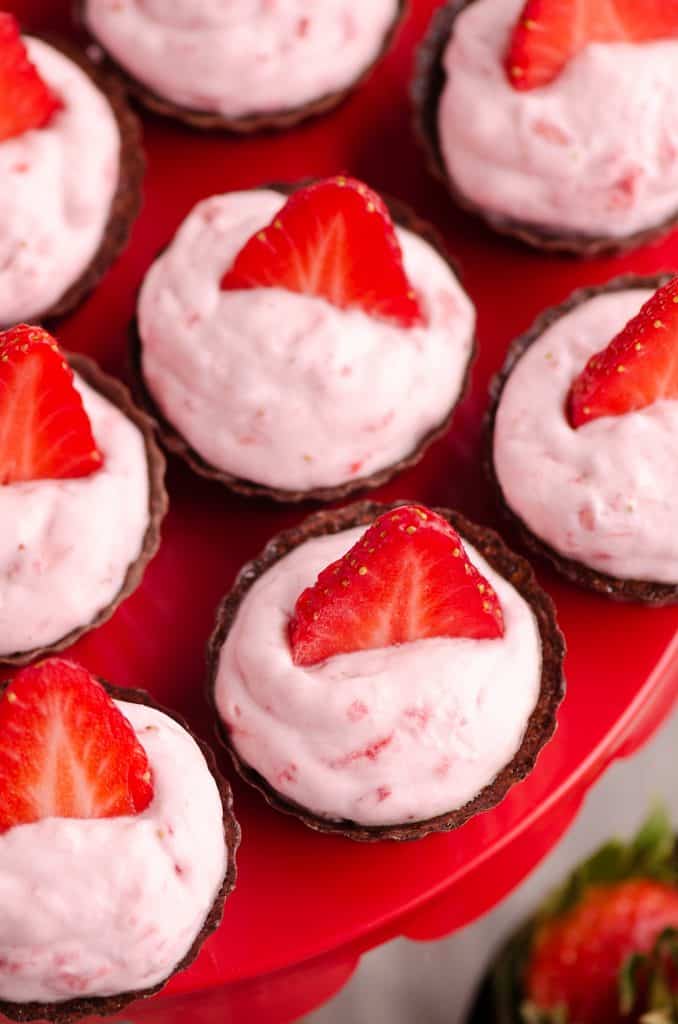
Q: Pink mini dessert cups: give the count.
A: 8